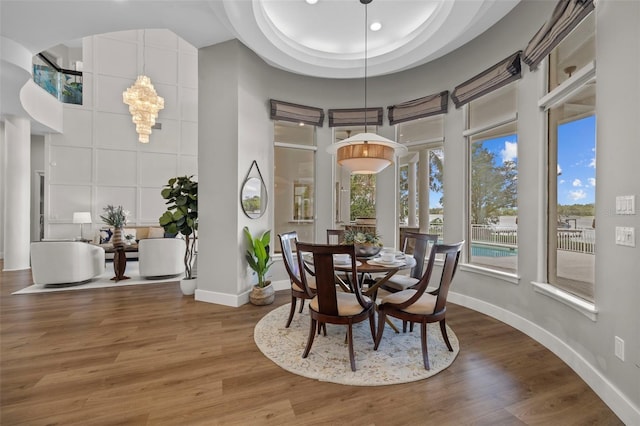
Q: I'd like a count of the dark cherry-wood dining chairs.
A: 5